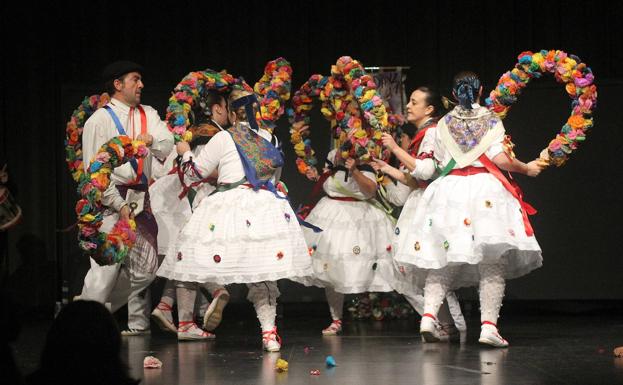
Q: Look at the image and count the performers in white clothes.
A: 6